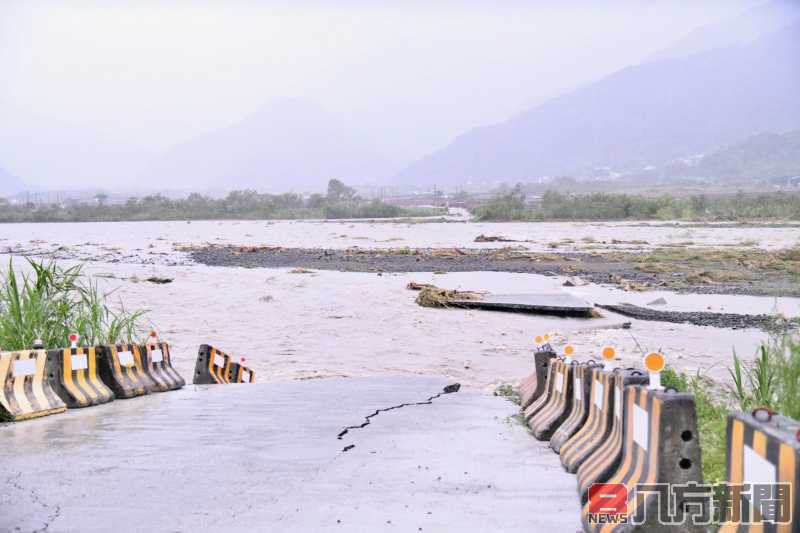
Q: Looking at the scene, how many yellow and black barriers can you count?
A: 14